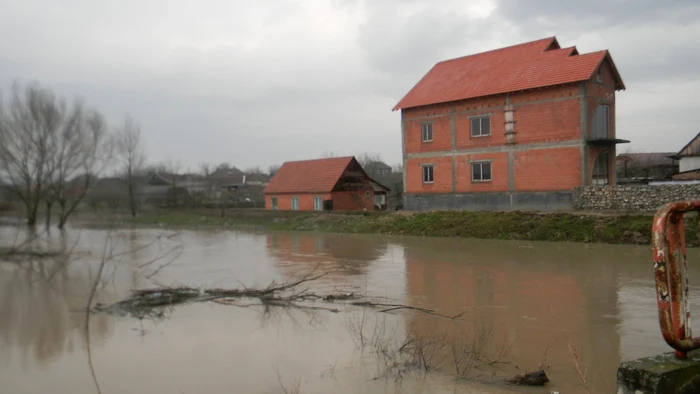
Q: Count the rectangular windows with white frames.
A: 4